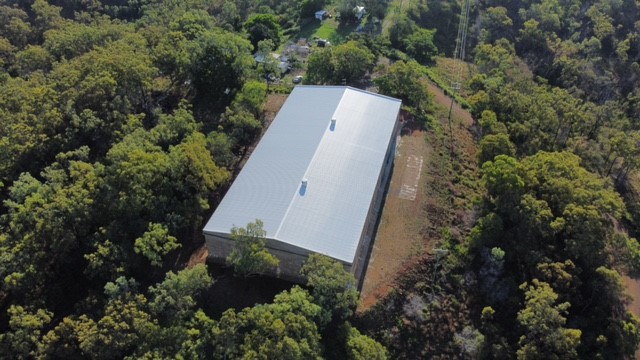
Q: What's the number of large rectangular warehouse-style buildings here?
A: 1